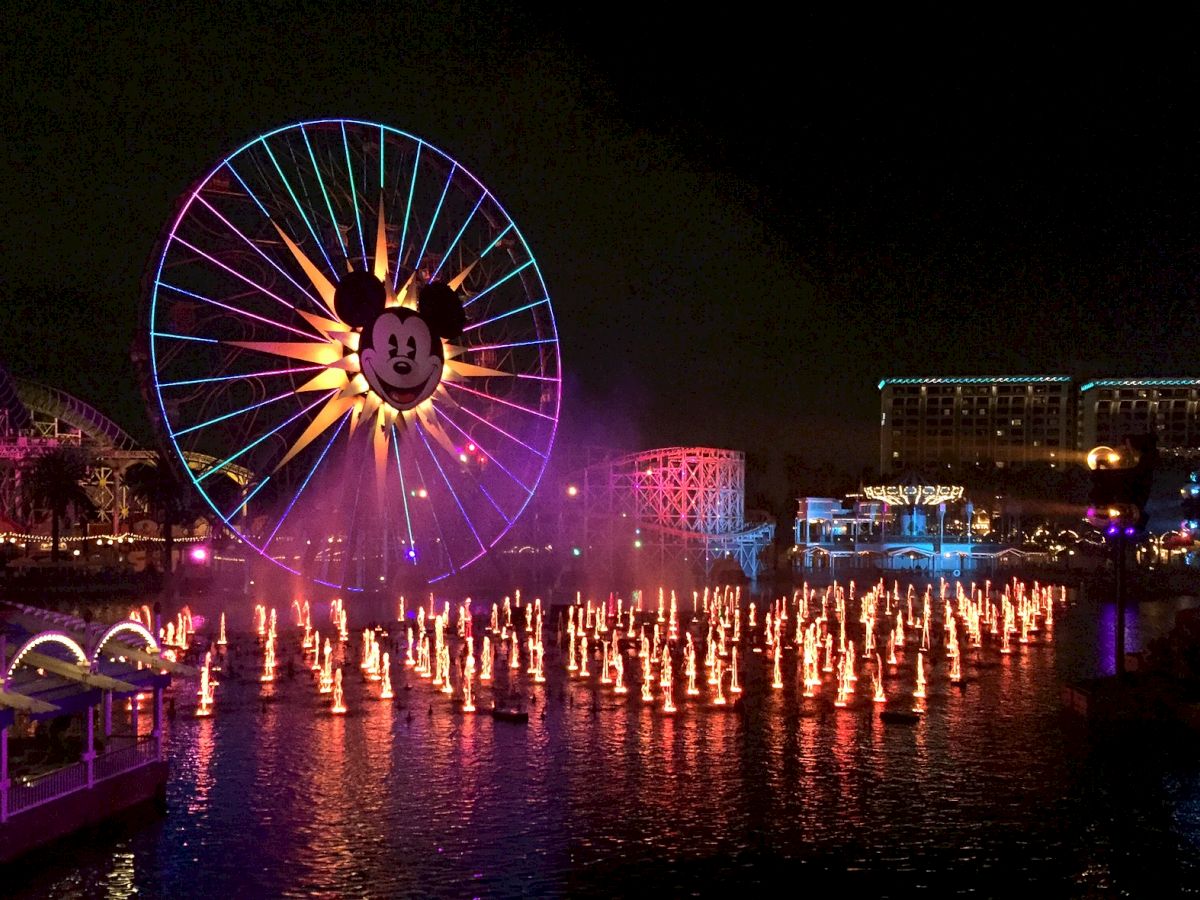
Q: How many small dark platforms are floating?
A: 2